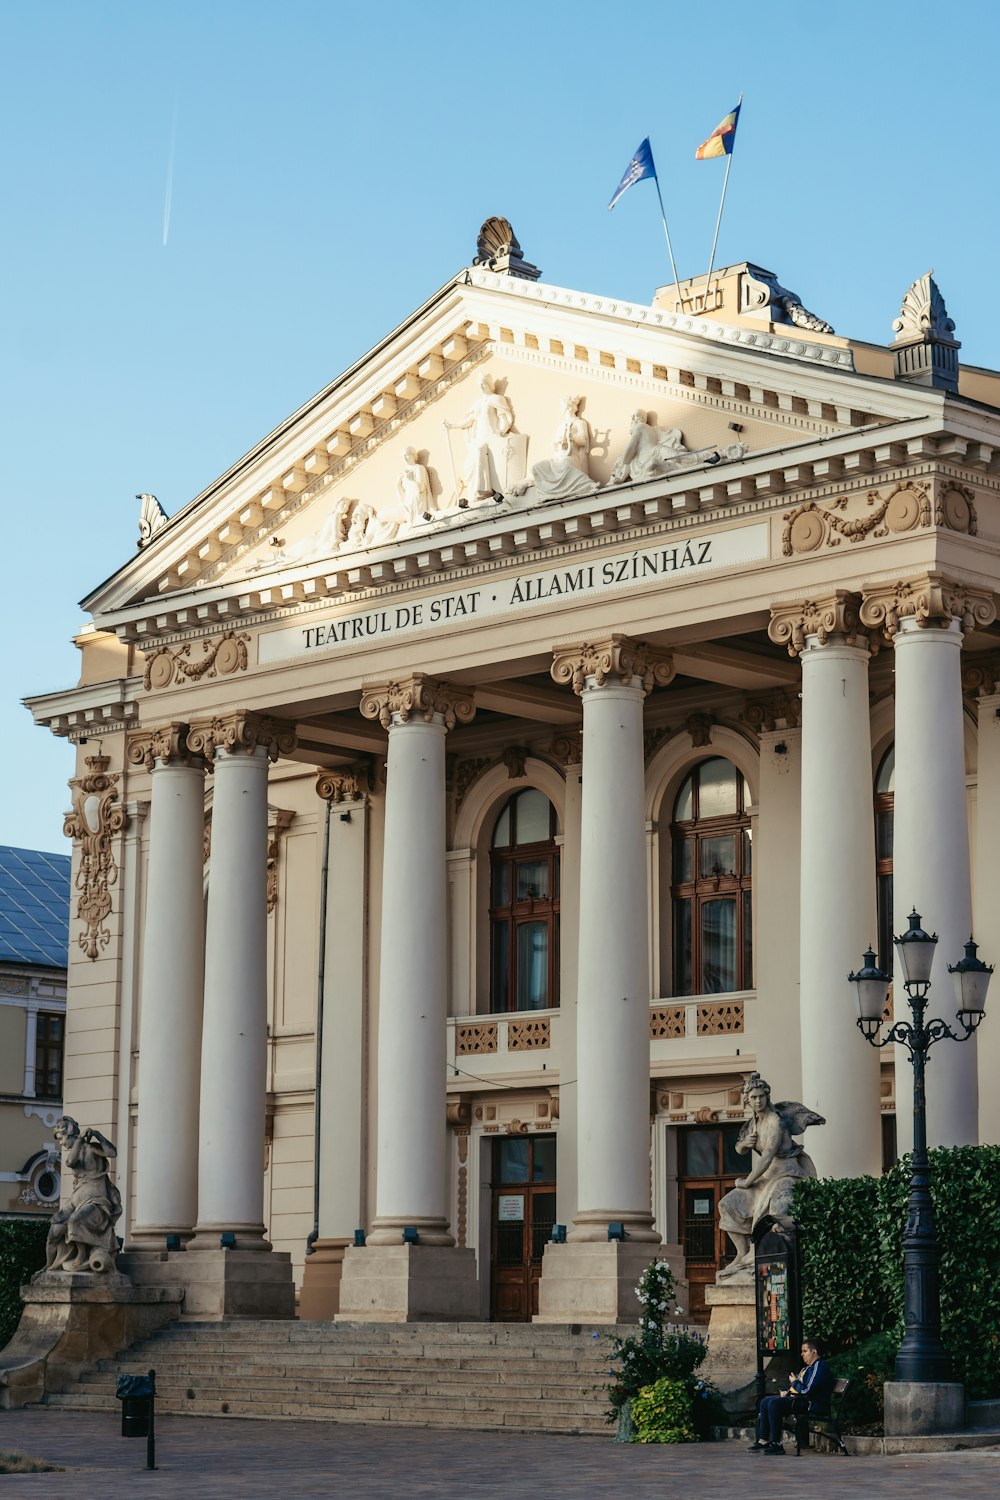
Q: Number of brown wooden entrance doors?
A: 2